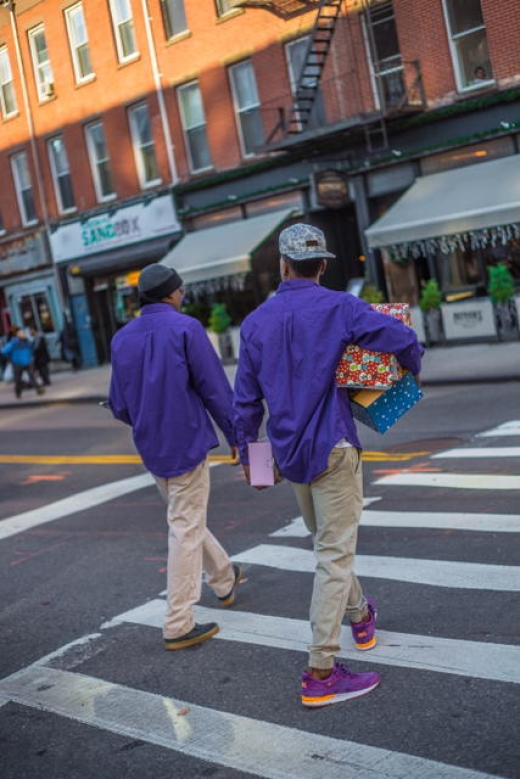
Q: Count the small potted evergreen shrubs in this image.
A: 4